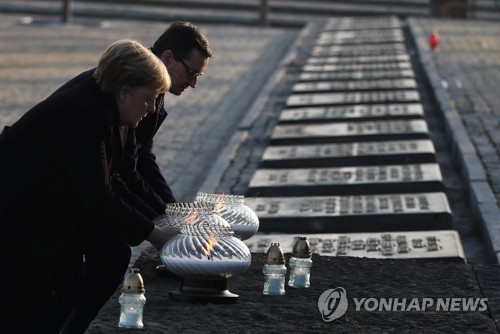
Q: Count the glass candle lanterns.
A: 6